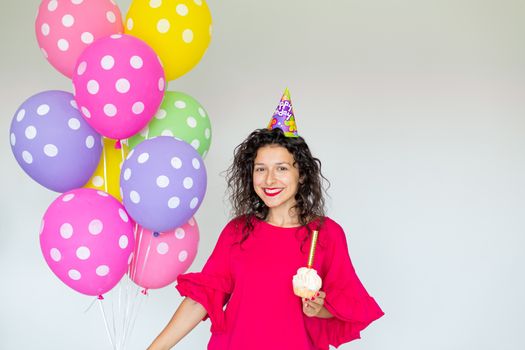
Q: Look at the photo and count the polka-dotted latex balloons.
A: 9